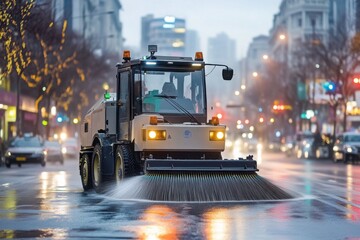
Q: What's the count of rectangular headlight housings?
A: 2